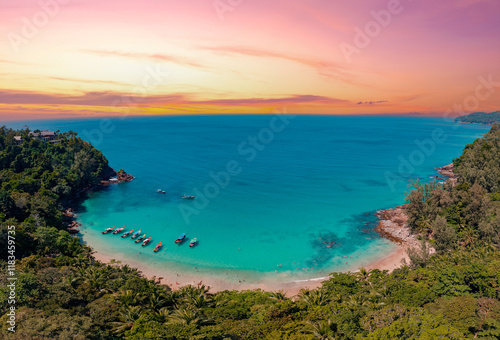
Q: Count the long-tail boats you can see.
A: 11